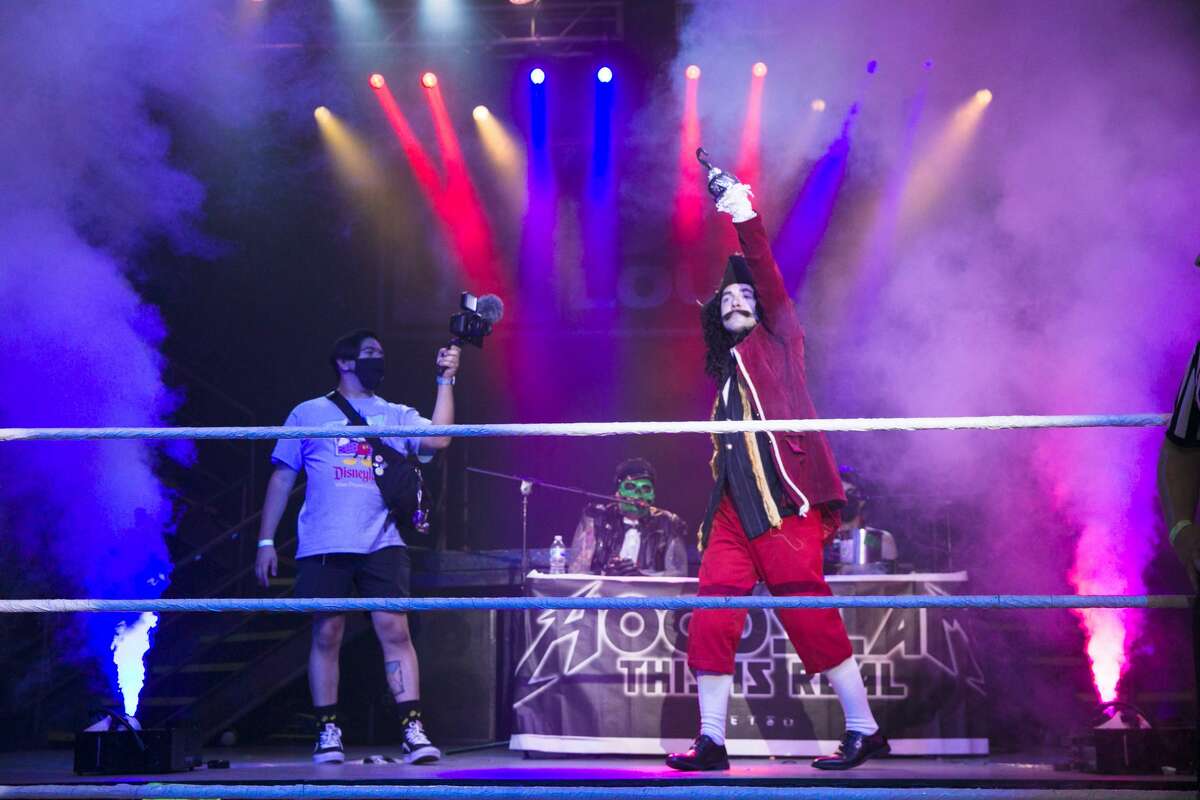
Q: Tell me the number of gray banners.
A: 1